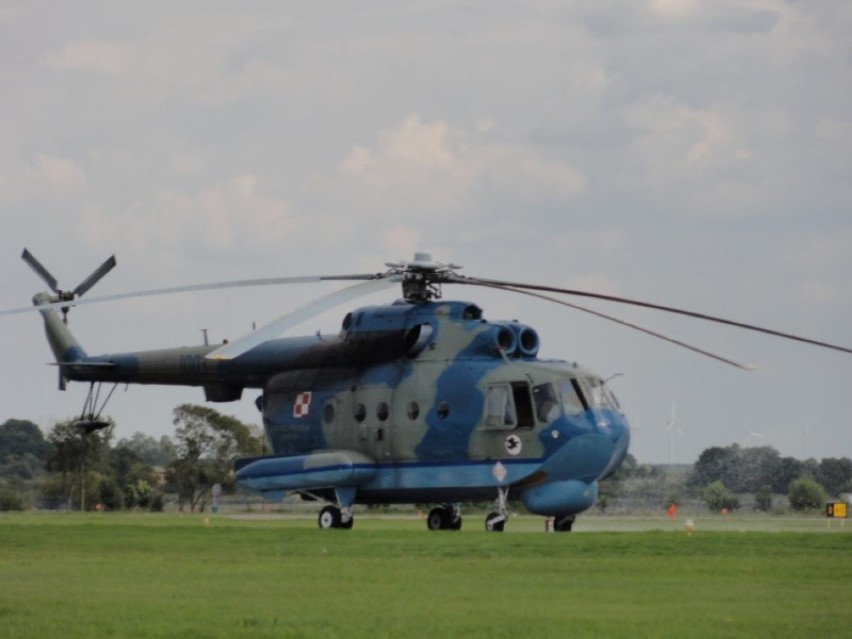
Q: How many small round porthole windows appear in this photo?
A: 5